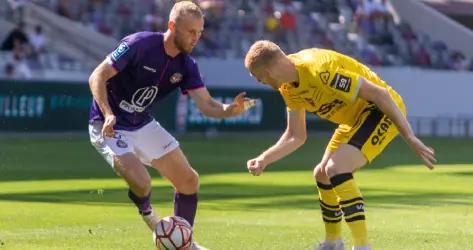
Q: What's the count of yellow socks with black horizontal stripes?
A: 2